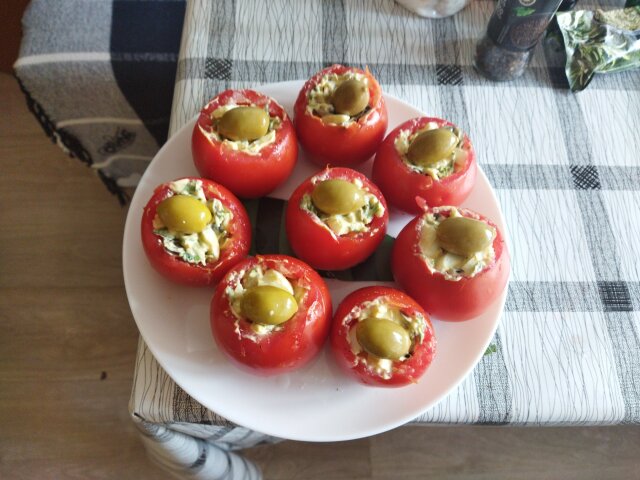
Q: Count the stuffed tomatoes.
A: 8